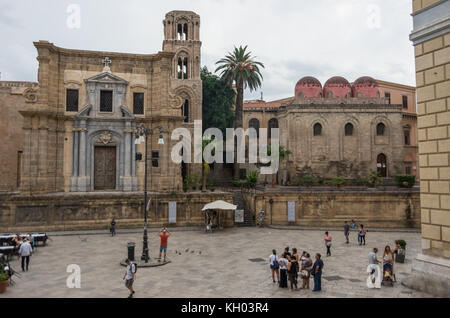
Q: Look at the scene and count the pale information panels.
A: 2